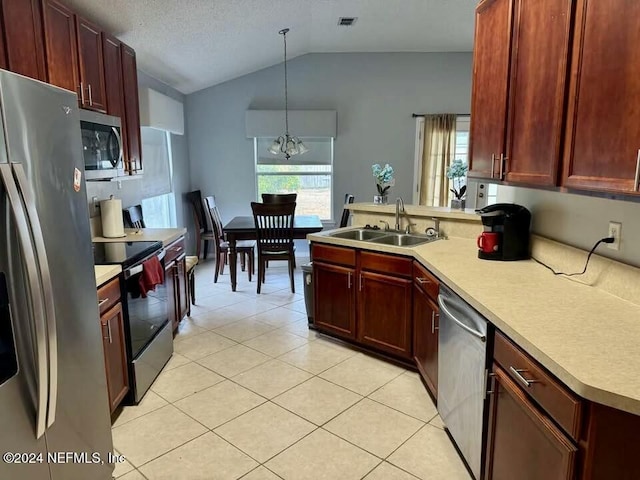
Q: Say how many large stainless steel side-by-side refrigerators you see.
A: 1